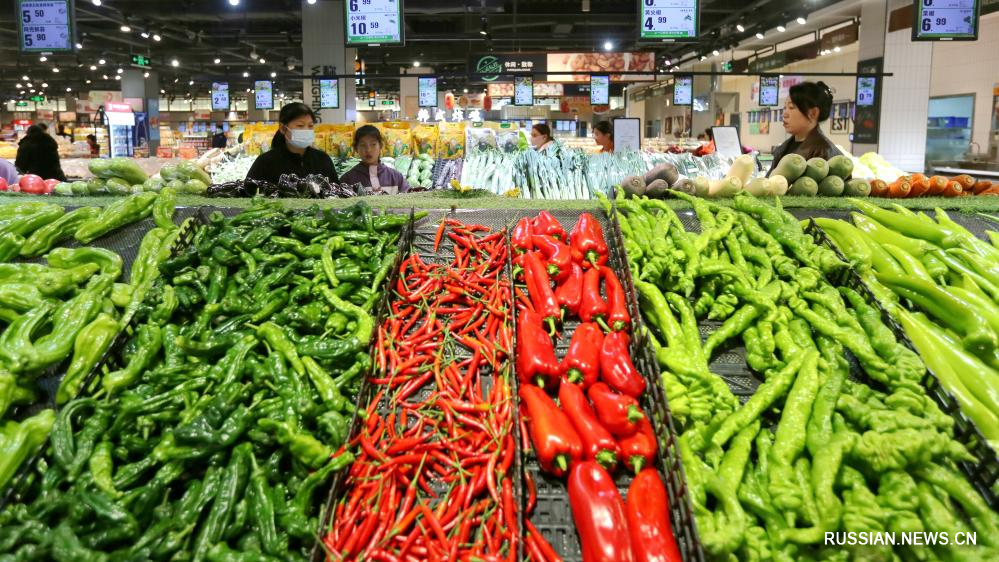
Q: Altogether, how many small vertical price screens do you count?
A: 9